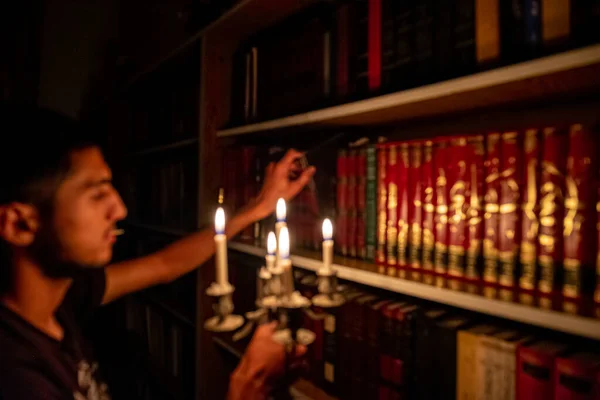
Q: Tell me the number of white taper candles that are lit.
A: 5